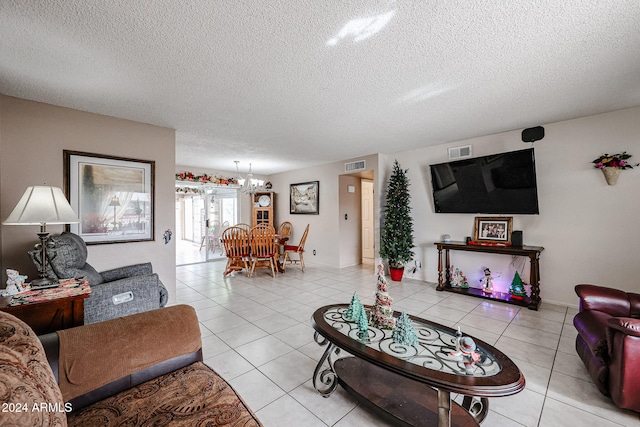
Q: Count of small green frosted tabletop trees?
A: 3